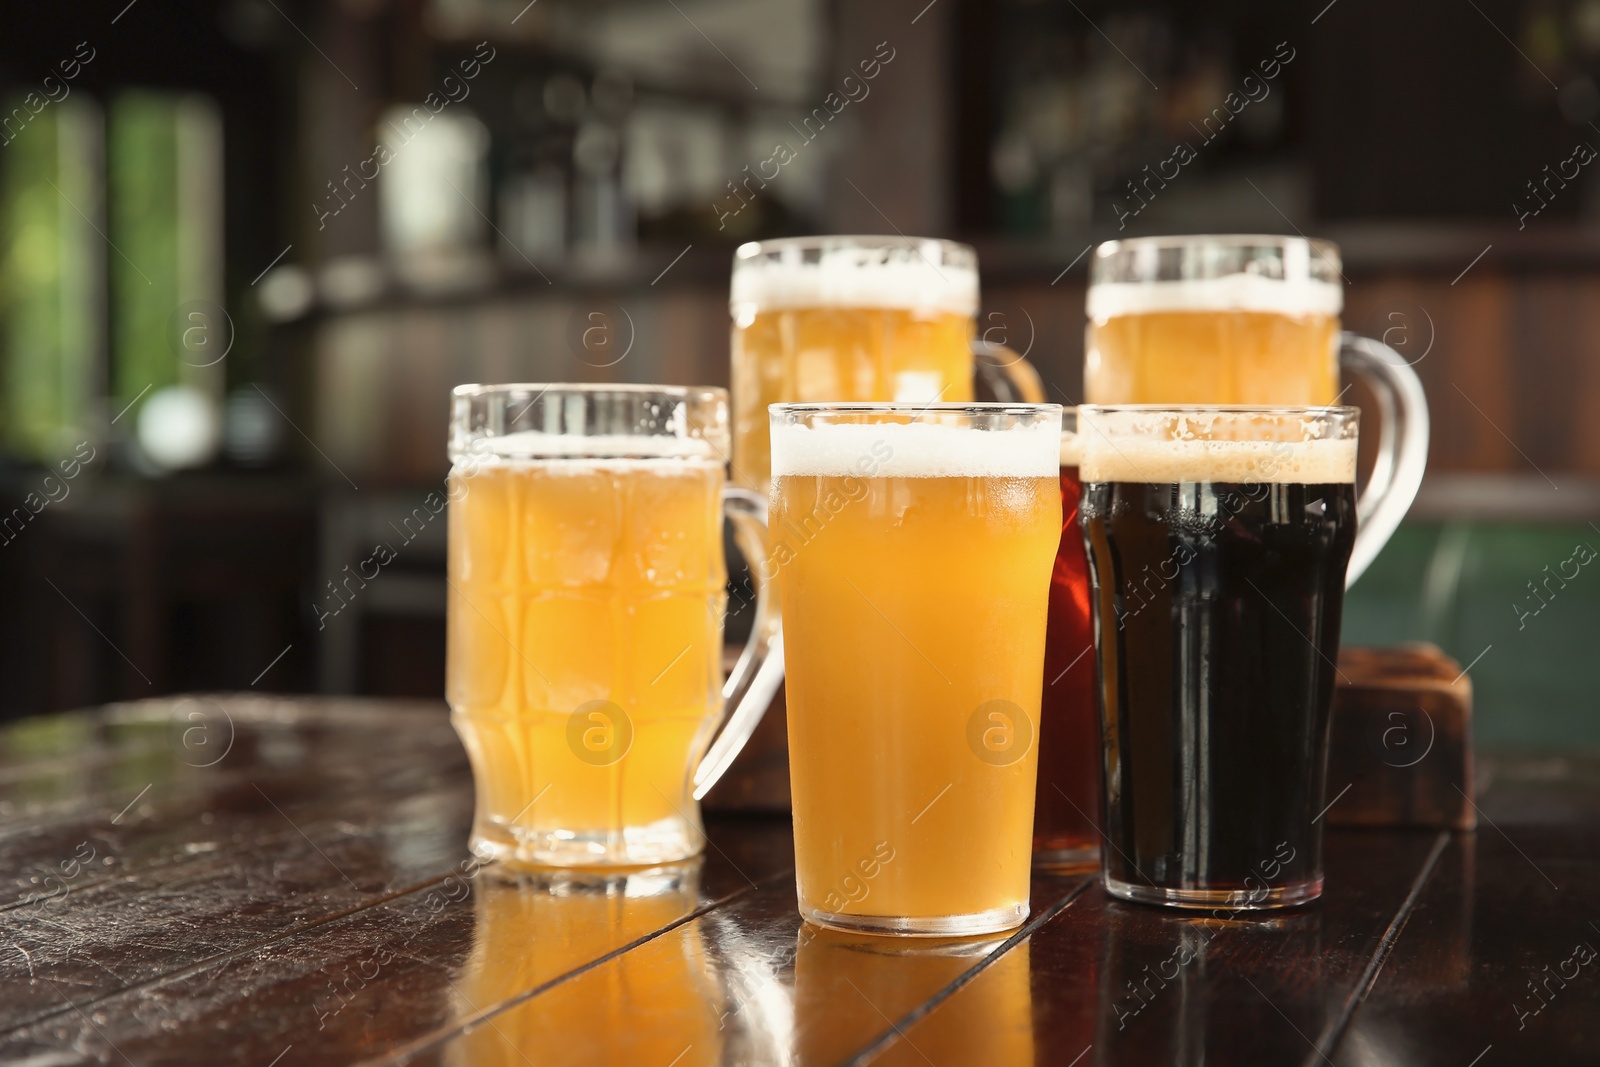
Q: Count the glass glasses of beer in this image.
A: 6